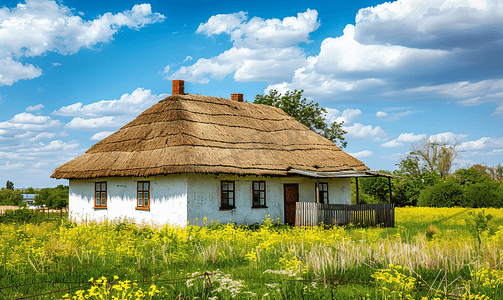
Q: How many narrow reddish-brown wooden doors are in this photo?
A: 1